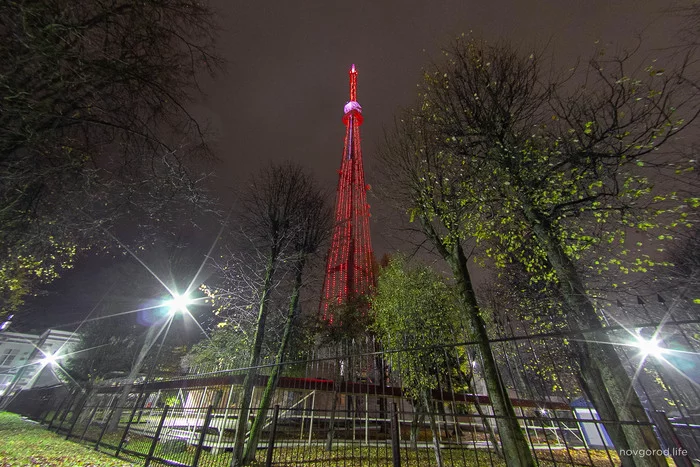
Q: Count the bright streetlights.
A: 3